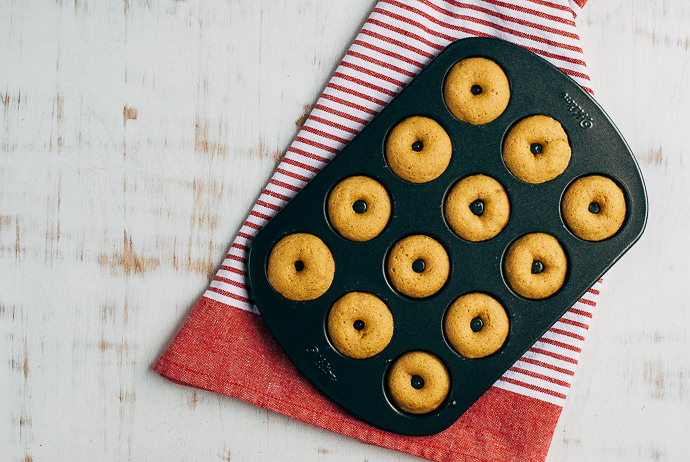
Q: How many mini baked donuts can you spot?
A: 12